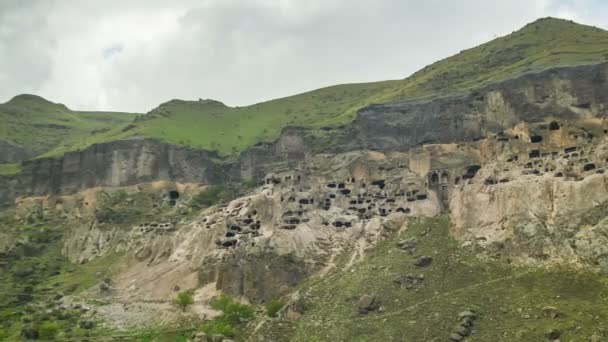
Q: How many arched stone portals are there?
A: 2